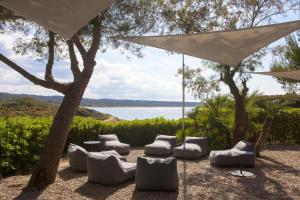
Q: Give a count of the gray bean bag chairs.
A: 7